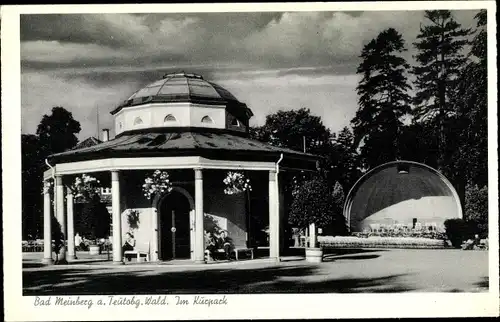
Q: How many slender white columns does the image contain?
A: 6